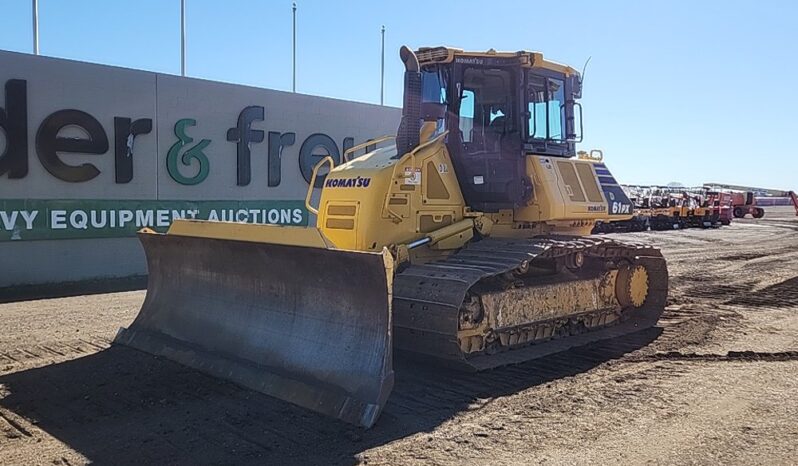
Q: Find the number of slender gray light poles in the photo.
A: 4